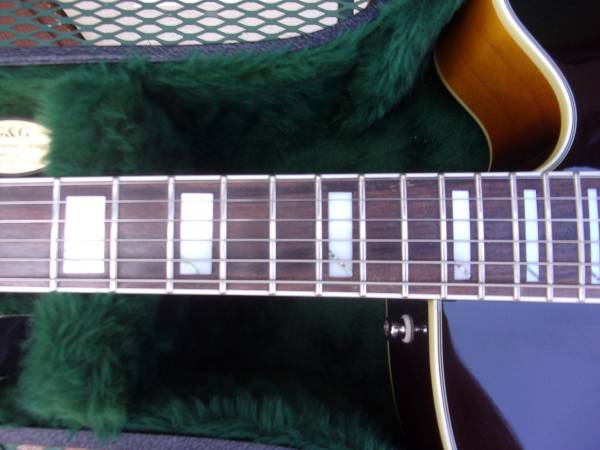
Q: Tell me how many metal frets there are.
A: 13